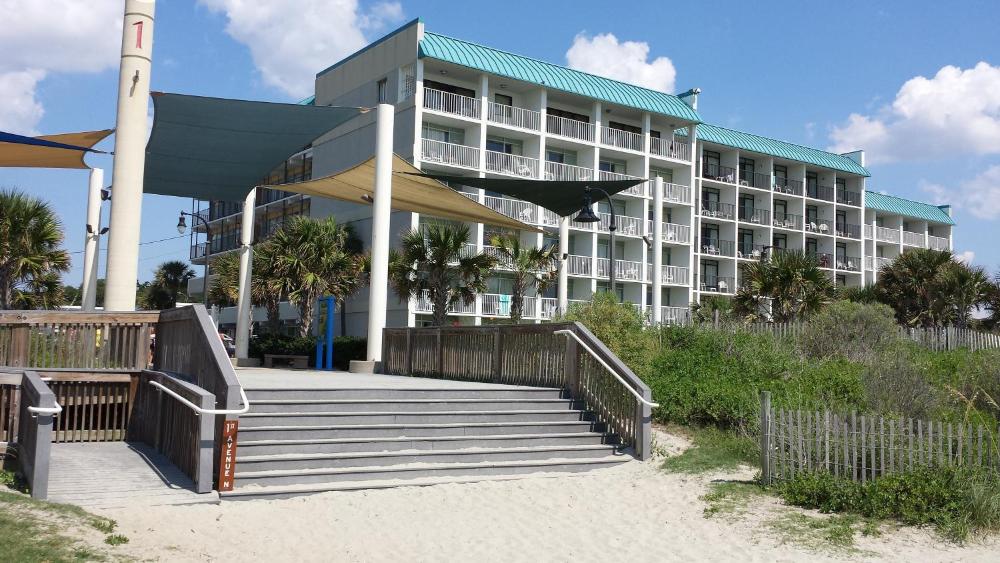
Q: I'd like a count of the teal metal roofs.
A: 3